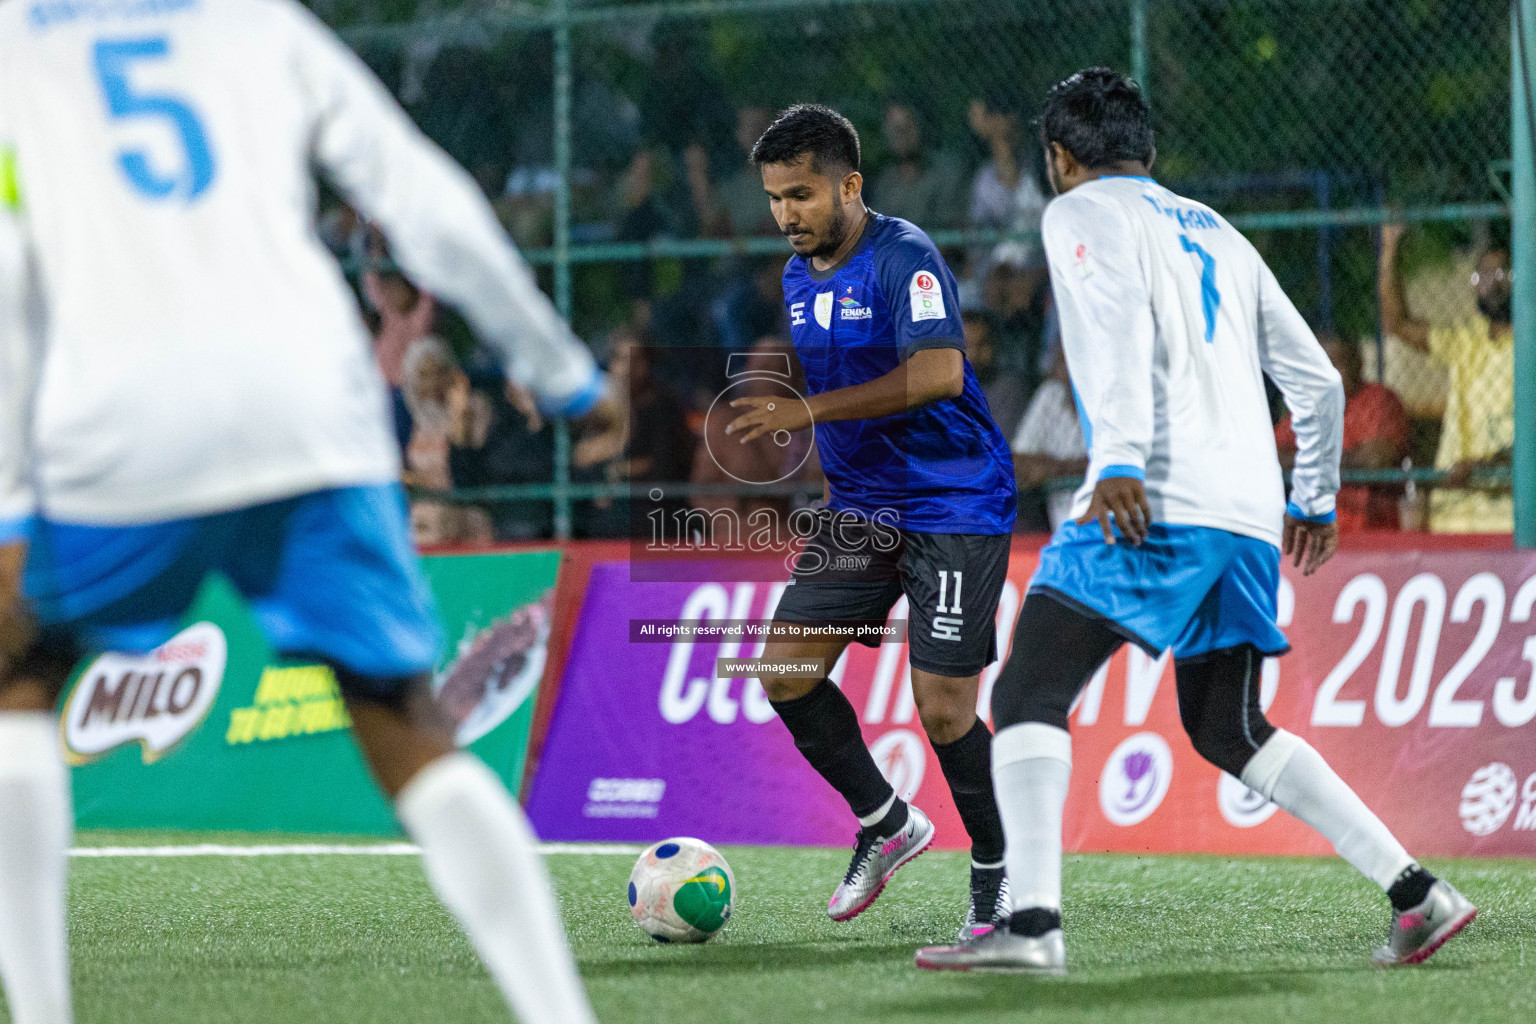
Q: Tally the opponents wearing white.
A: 2